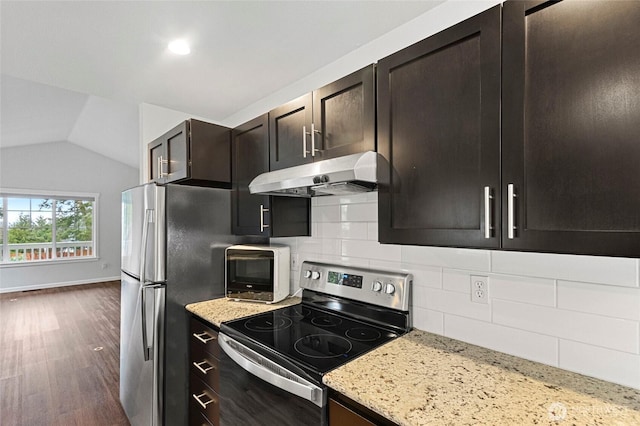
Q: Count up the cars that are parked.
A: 0